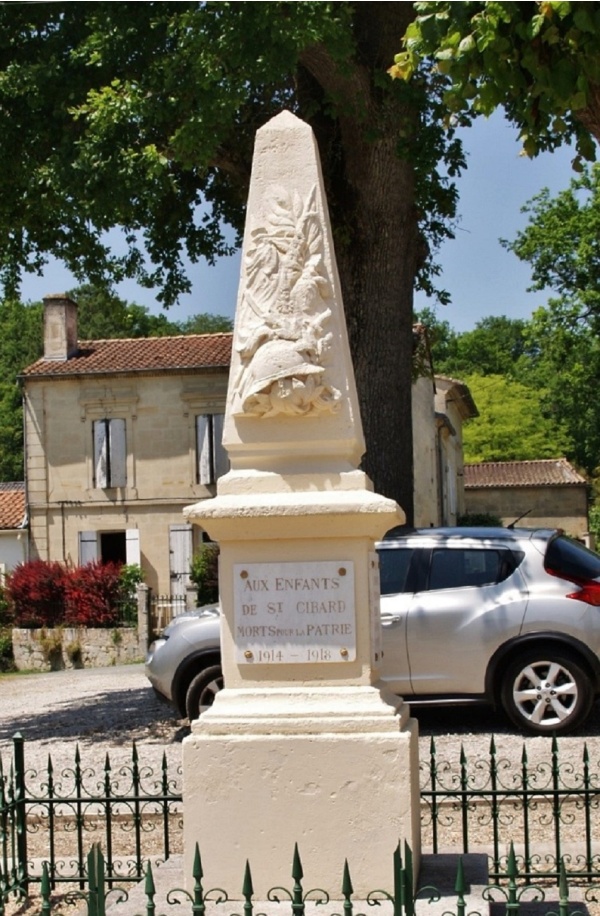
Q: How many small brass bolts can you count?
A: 4